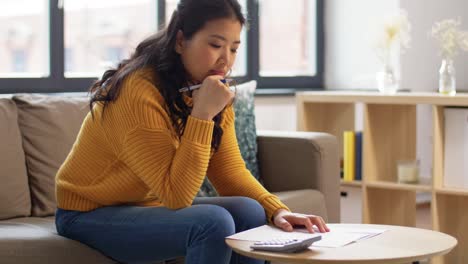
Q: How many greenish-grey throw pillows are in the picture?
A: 1